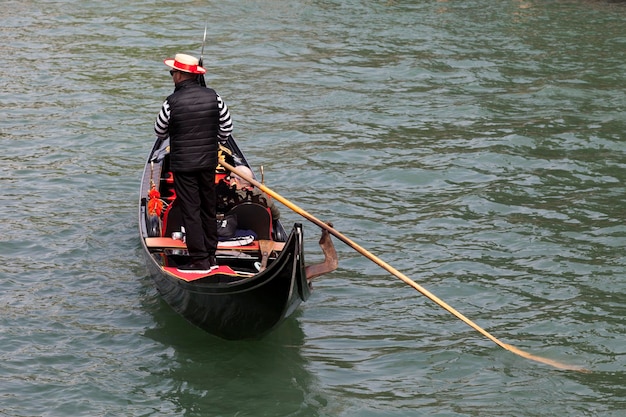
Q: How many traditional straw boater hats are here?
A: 1